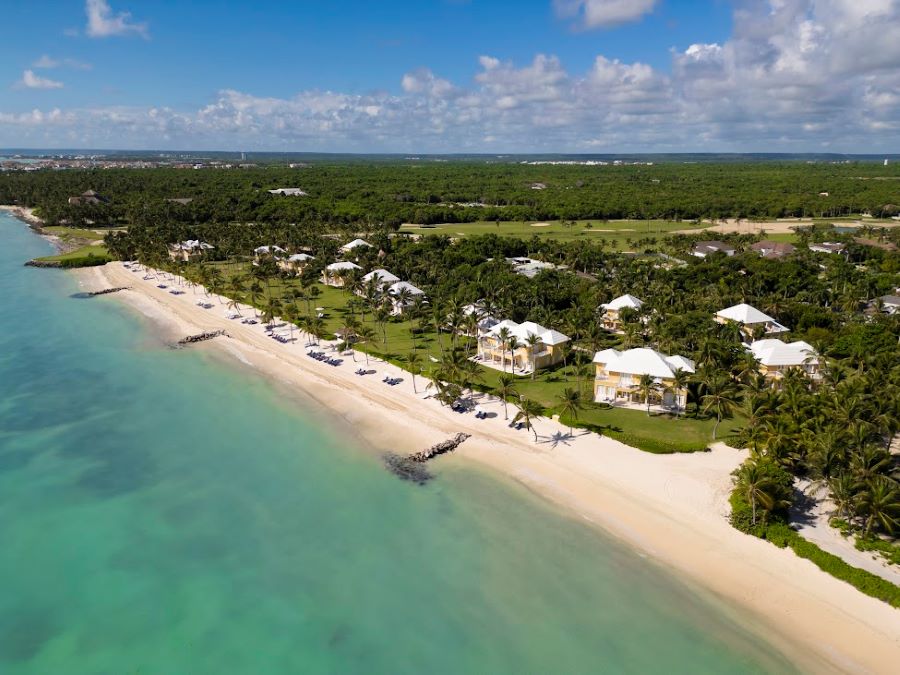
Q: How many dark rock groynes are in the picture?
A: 3